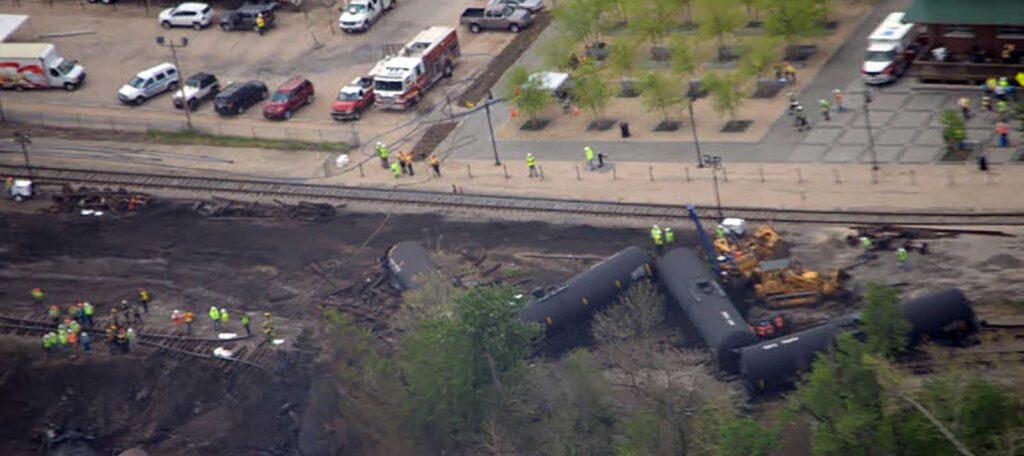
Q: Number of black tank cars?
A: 5